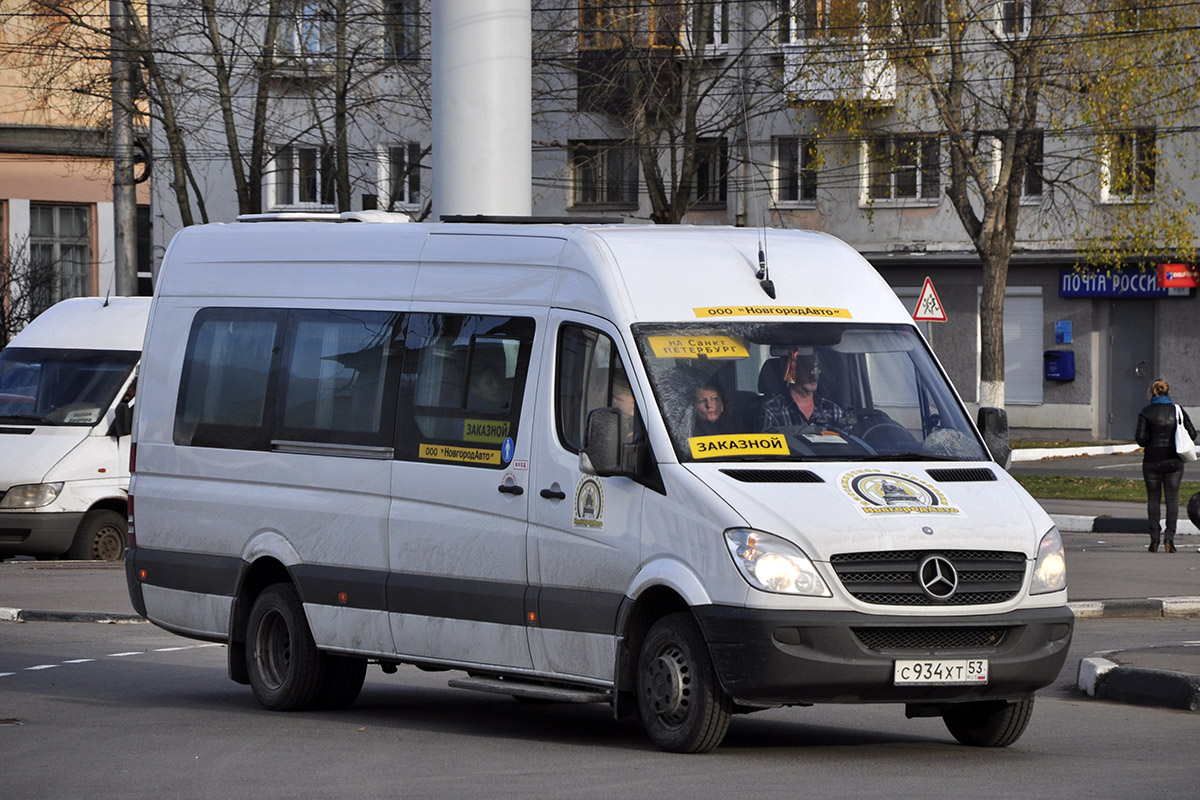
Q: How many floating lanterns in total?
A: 0